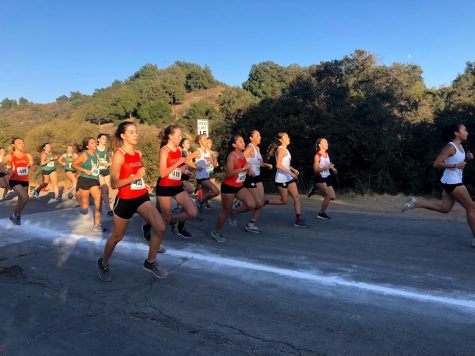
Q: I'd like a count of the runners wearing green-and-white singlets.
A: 4